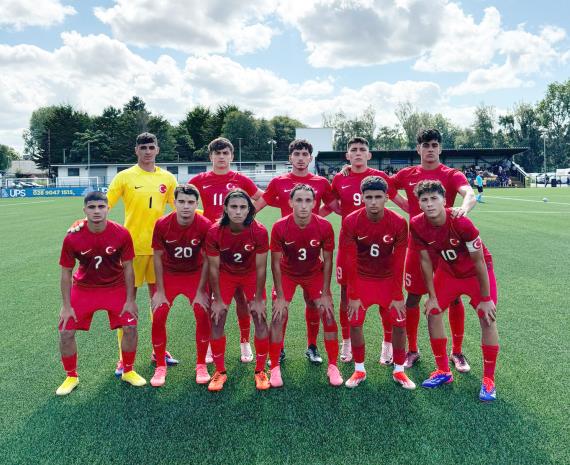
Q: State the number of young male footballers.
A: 11